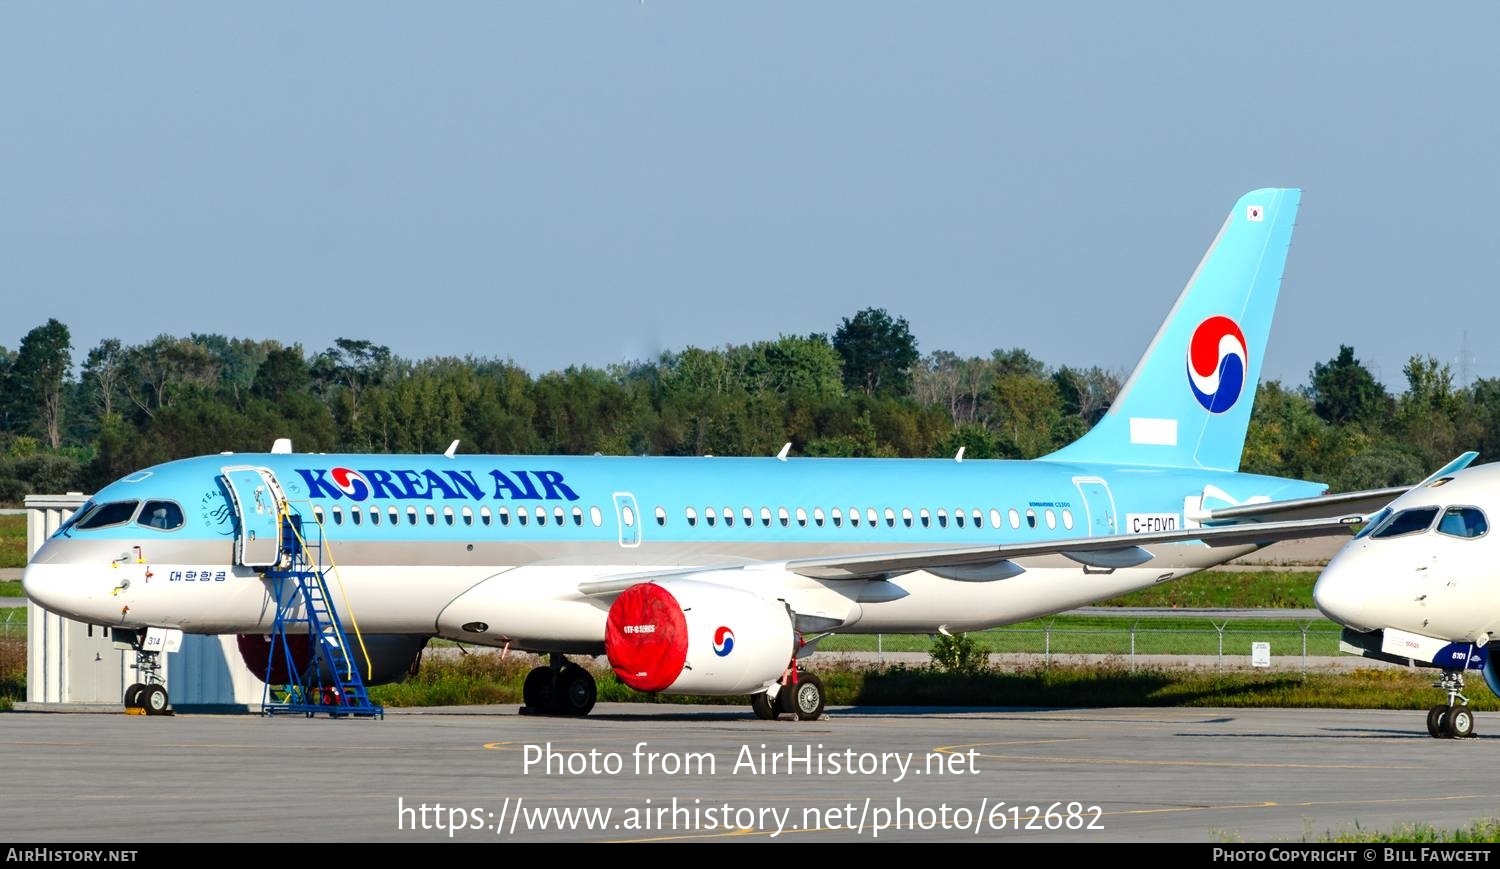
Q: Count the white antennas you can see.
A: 4